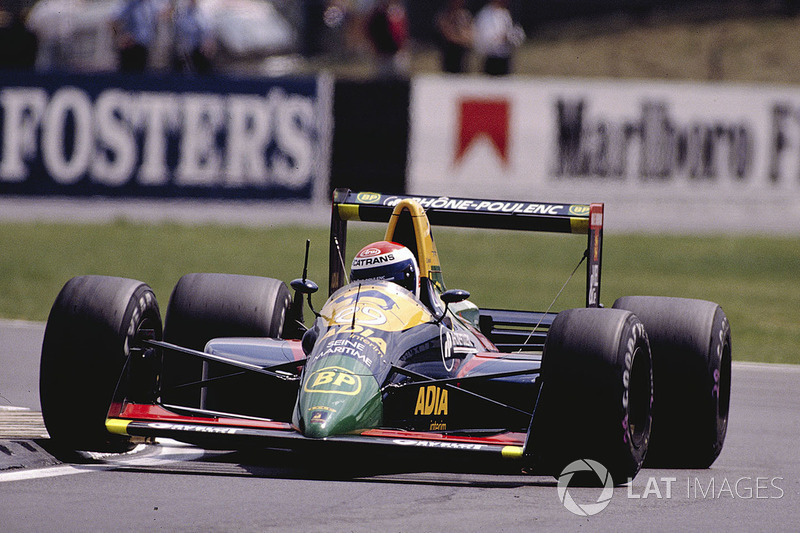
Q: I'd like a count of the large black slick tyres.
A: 4